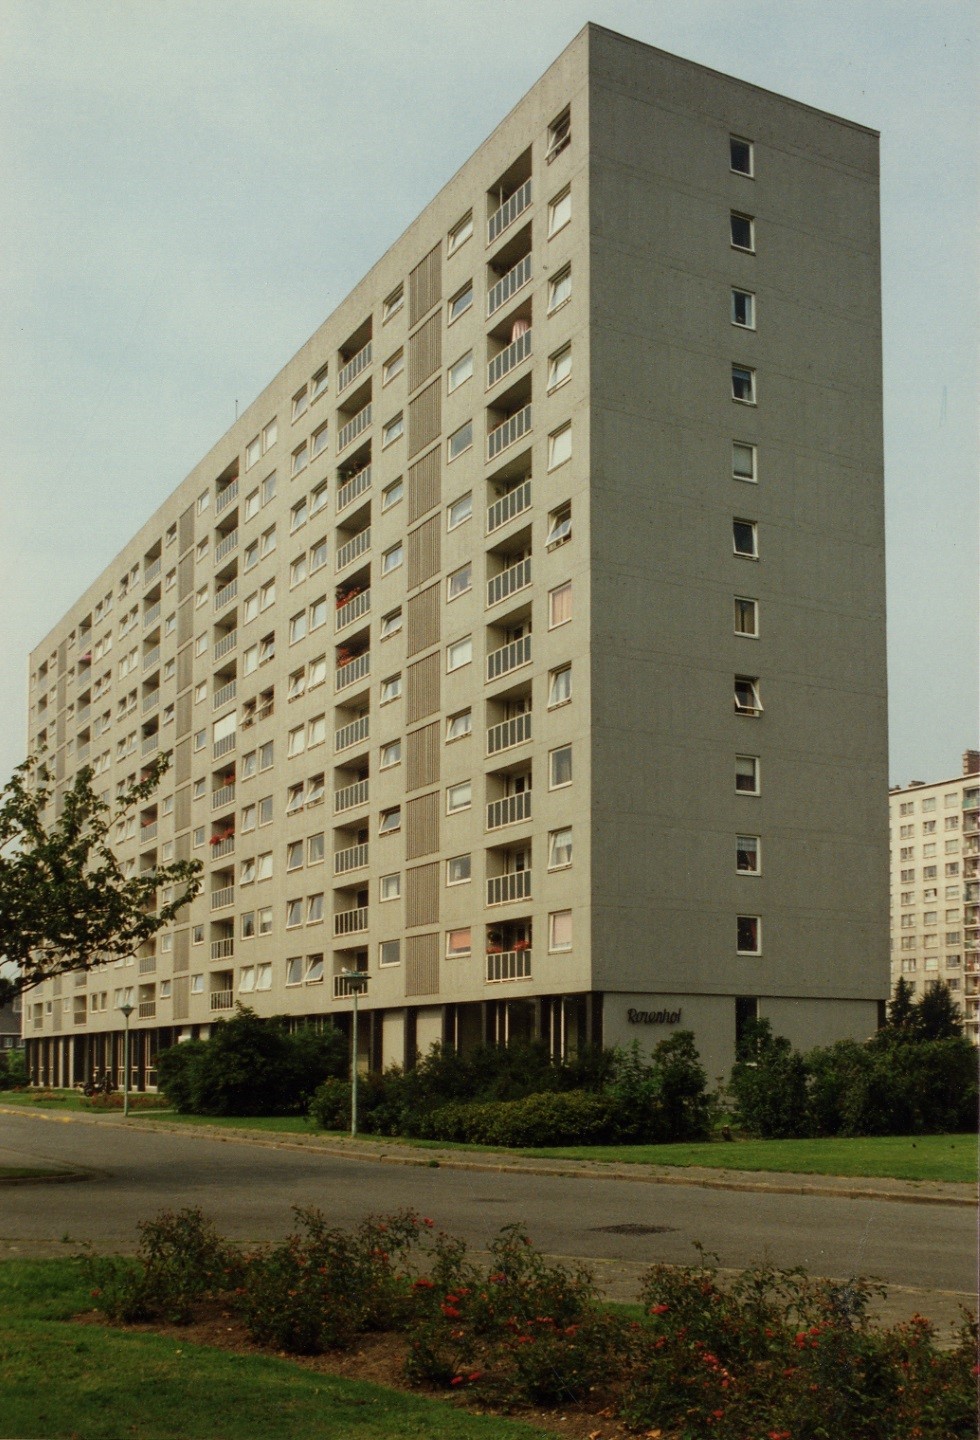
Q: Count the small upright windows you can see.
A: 11